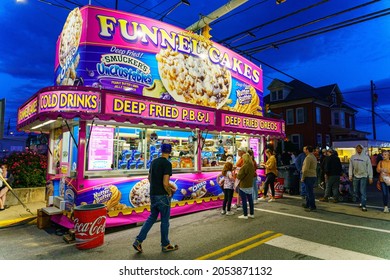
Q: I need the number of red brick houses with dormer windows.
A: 1